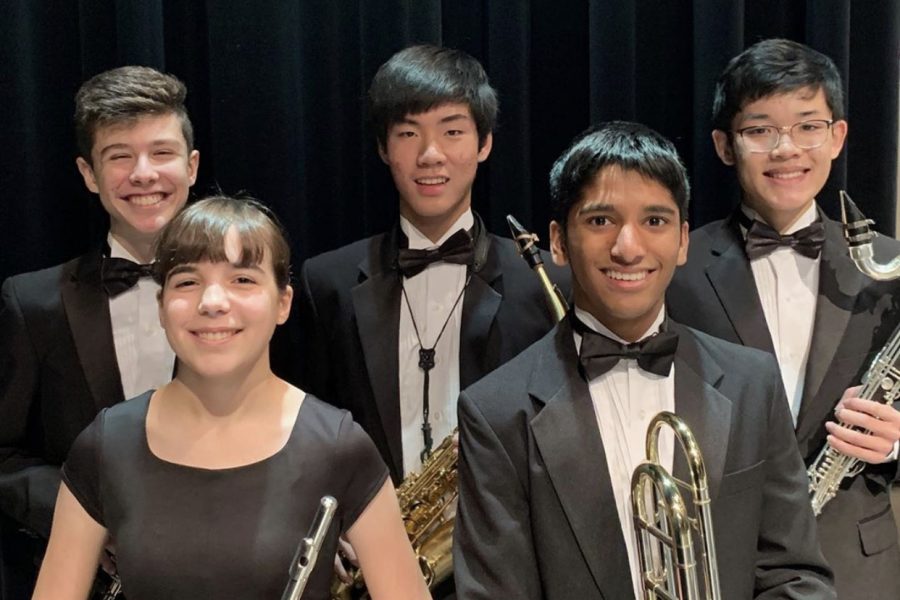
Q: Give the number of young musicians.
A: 5